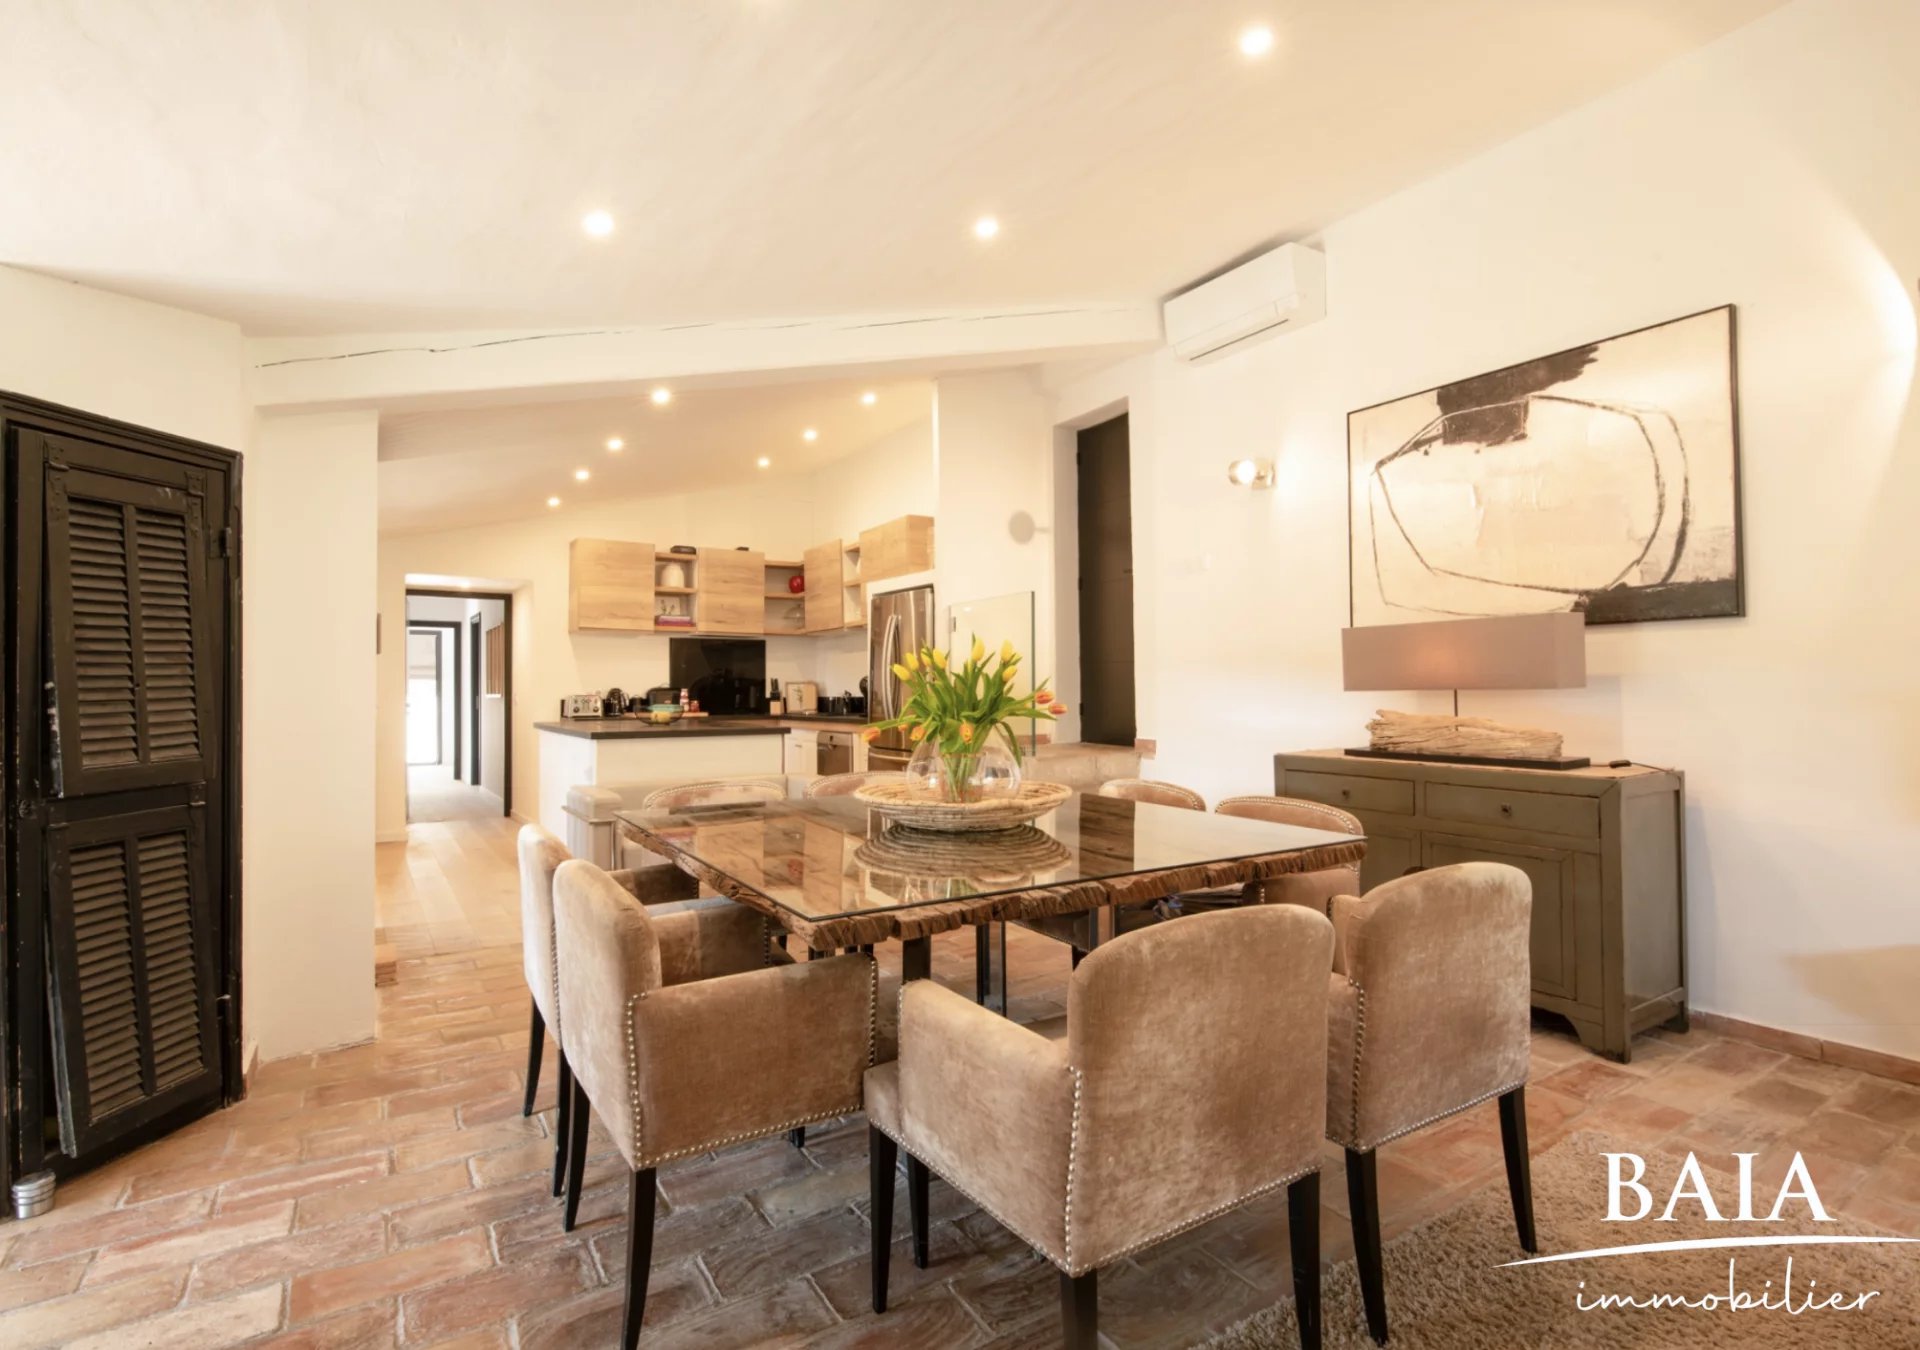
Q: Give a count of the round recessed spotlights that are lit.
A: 10